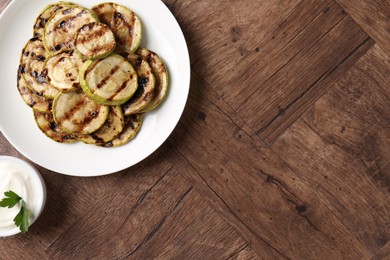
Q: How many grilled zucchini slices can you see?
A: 14